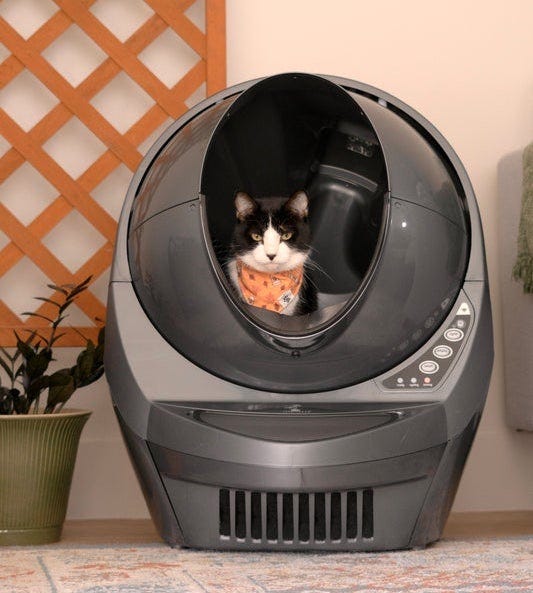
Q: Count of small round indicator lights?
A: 3